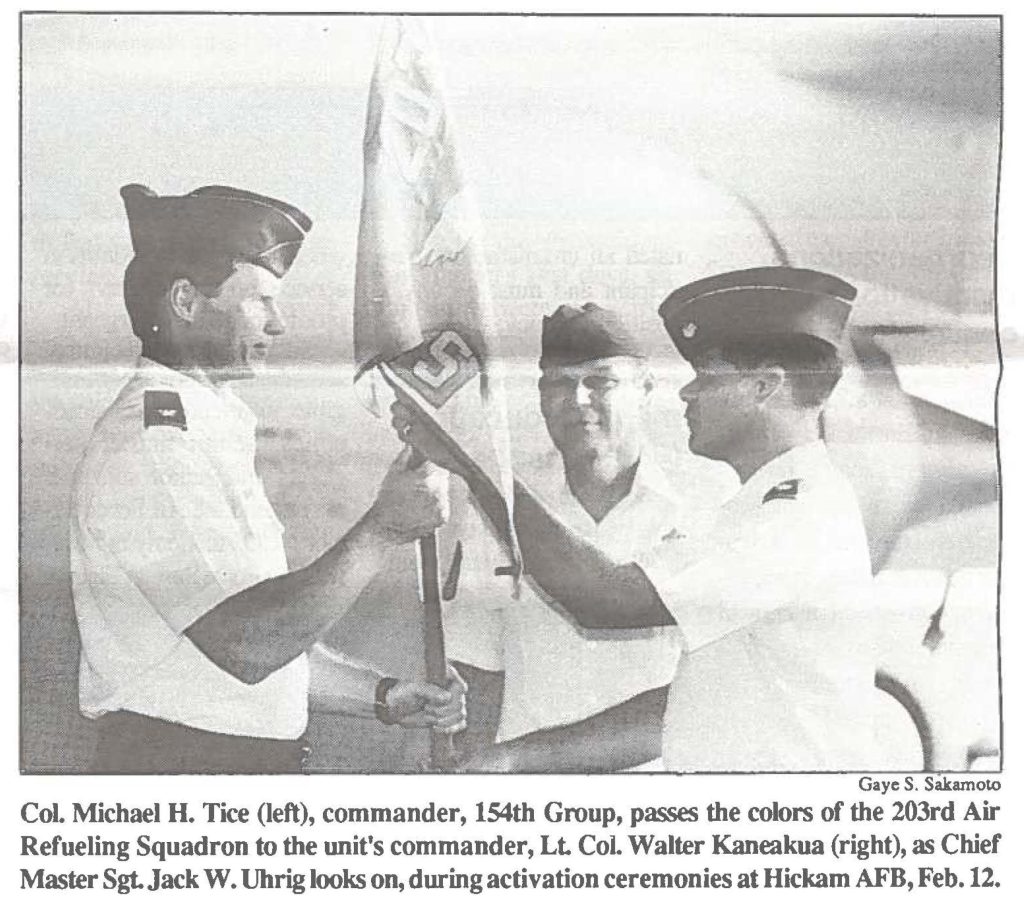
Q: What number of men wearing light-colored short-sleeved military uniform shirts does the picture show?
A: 3